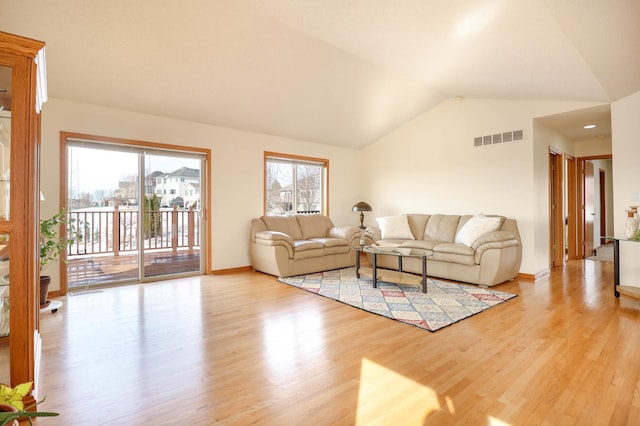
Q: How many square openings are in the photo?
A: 5